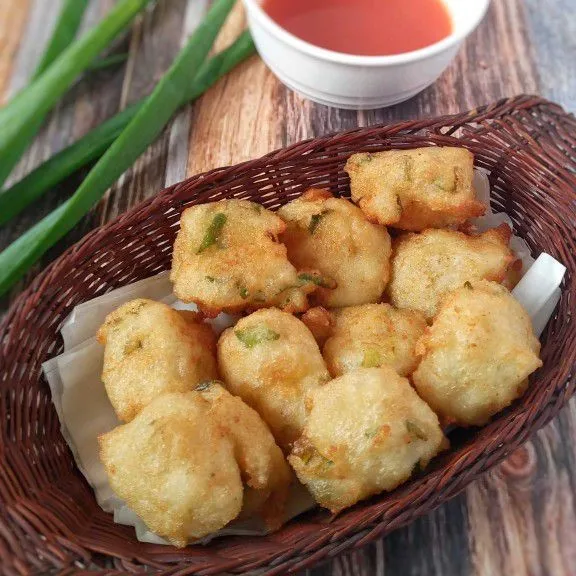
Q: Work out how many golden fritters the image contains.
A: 10